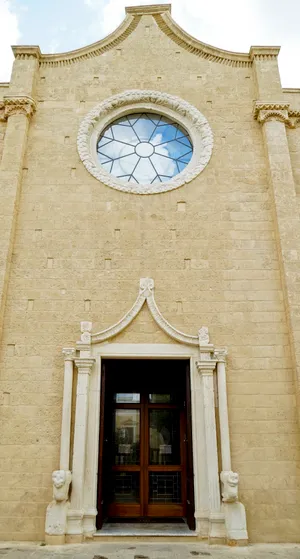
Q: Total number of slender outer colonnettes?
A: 2